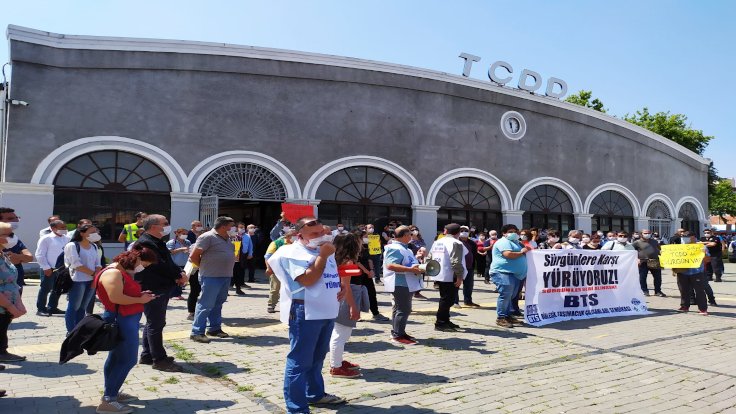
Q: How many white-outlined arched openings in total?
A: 8